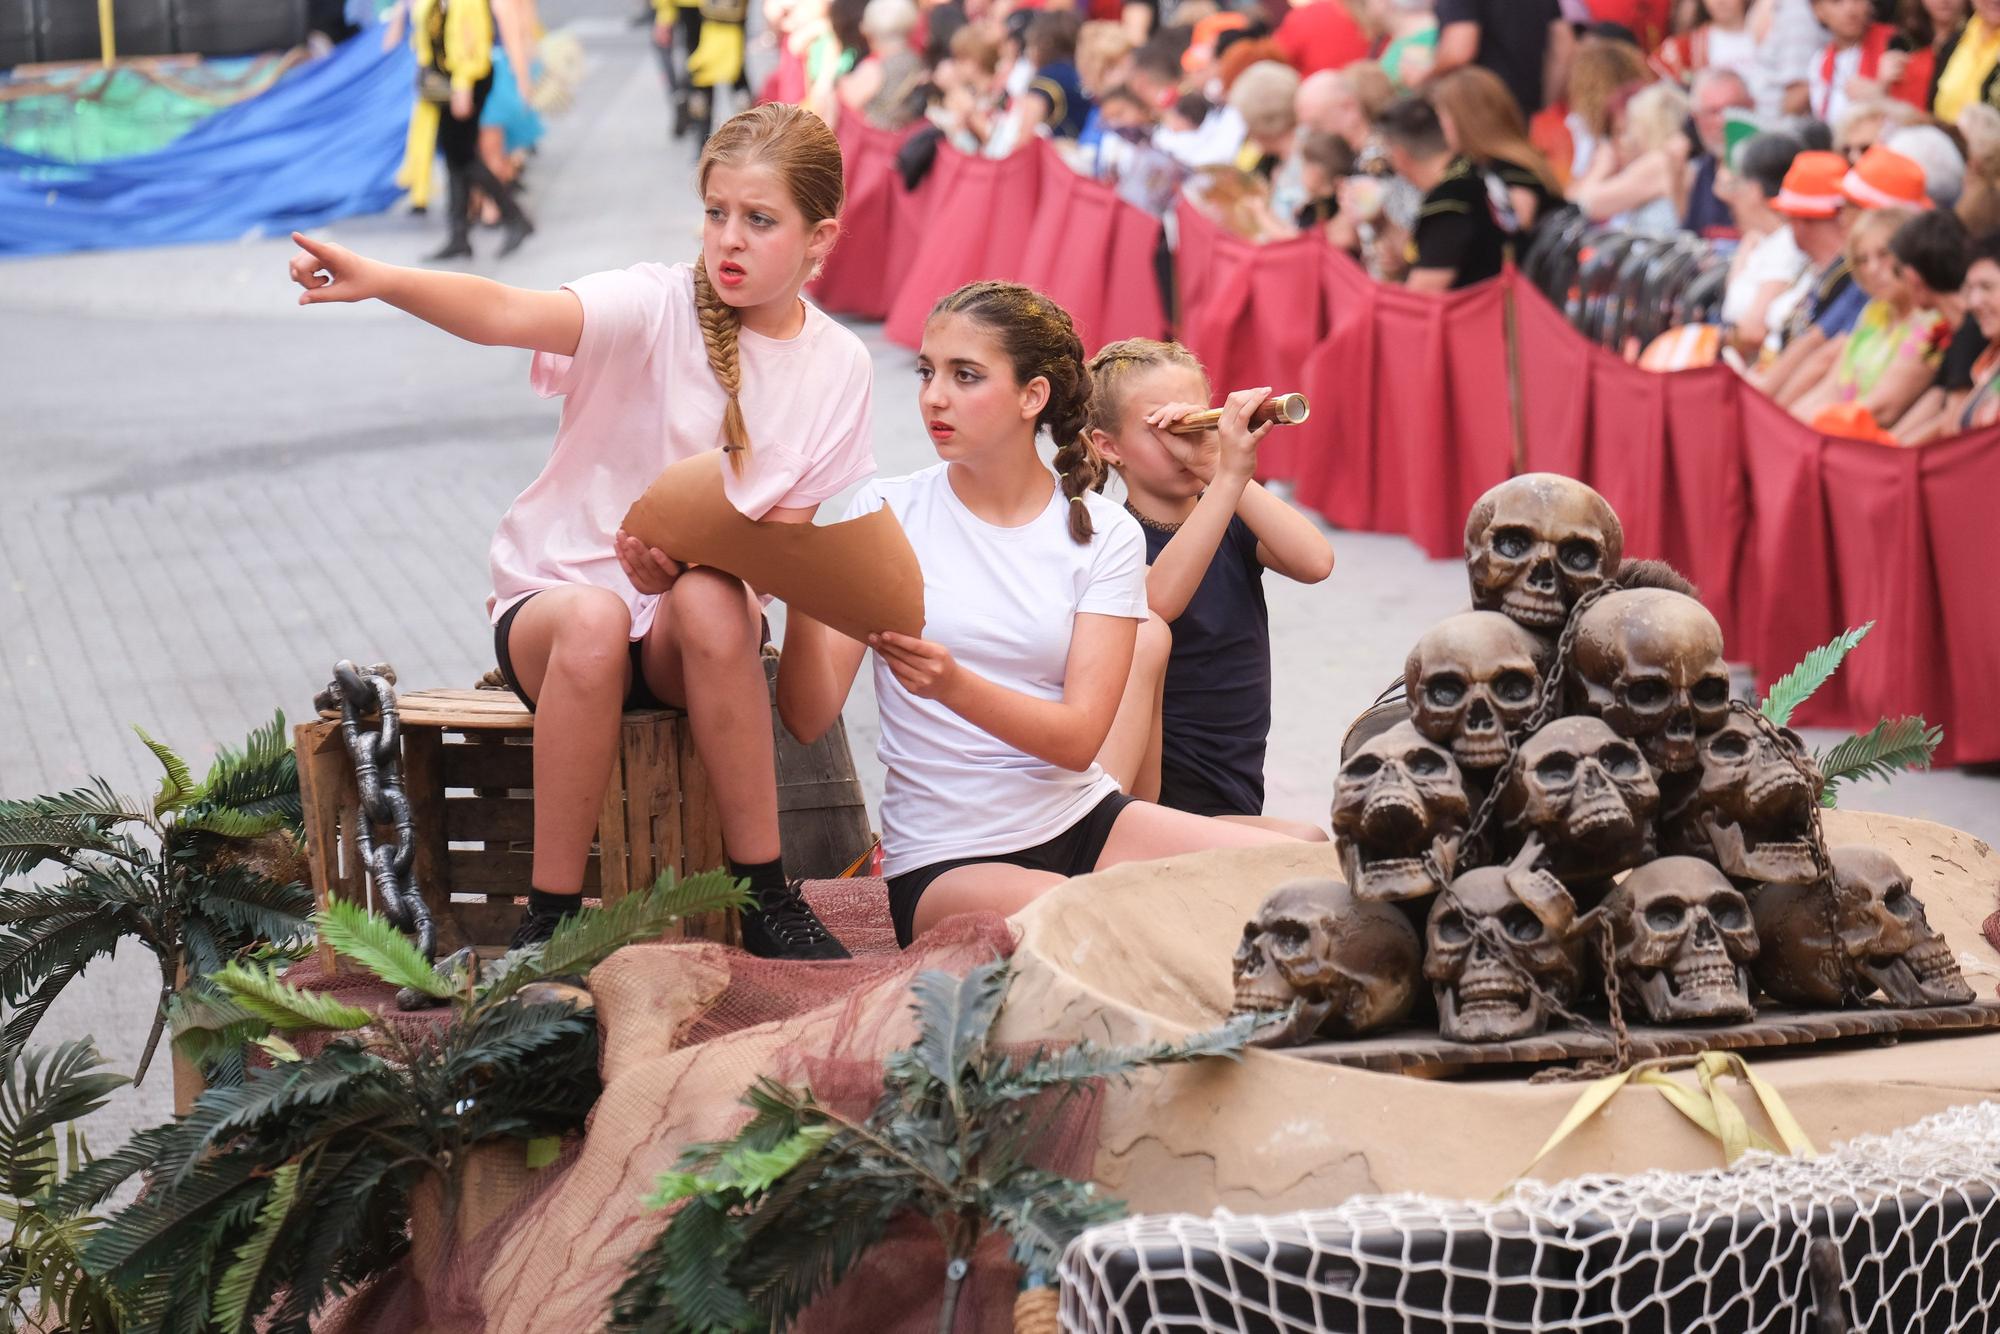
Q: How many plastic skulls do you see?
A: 10